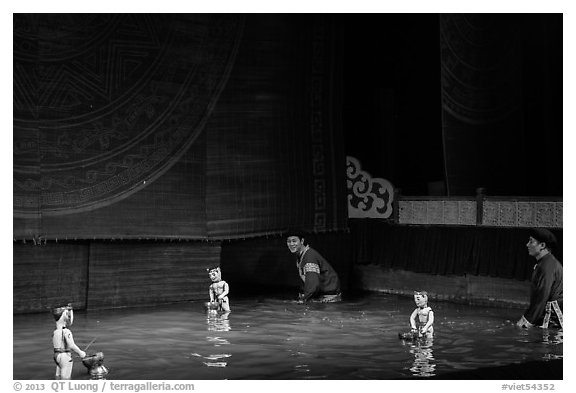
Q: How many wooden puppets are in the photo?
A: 3